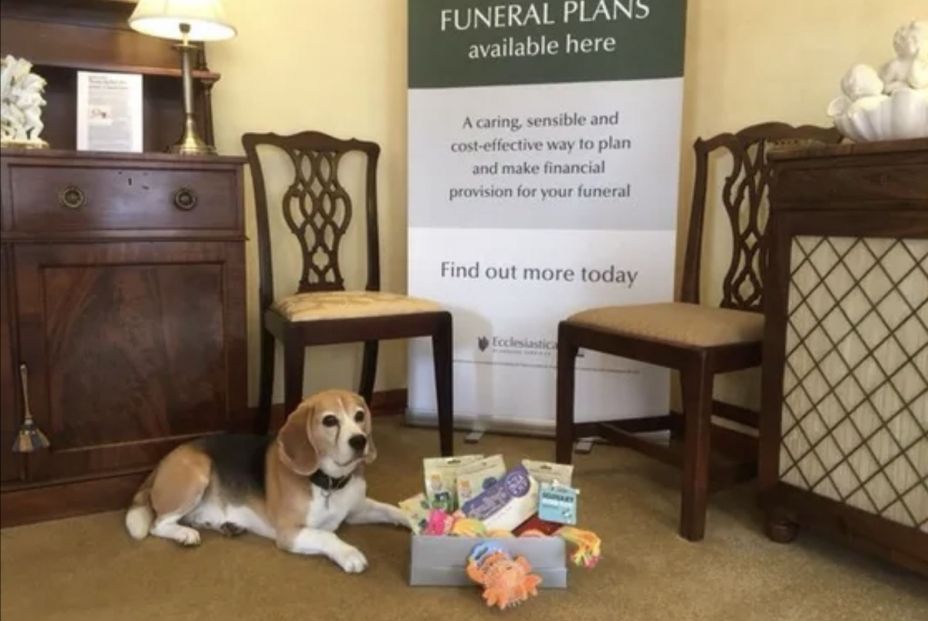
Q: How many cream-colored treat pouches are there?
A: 4